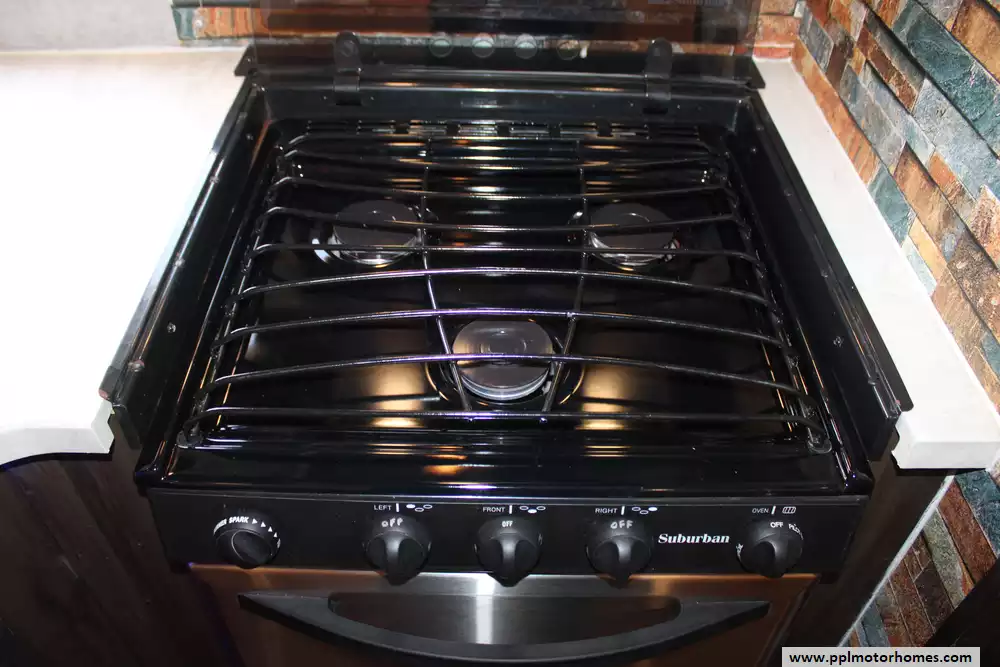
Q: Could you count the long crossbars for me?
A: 9